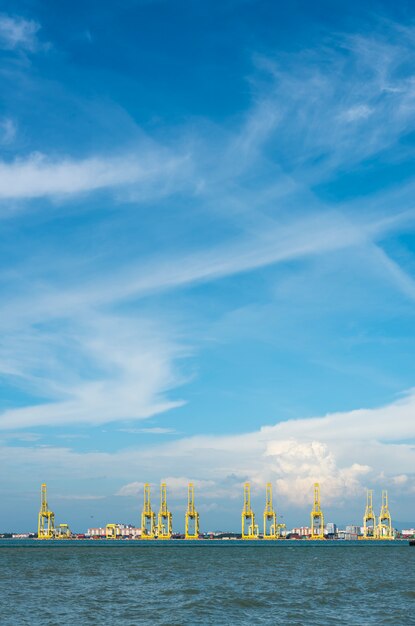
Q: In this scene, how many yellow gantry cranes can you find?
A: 9